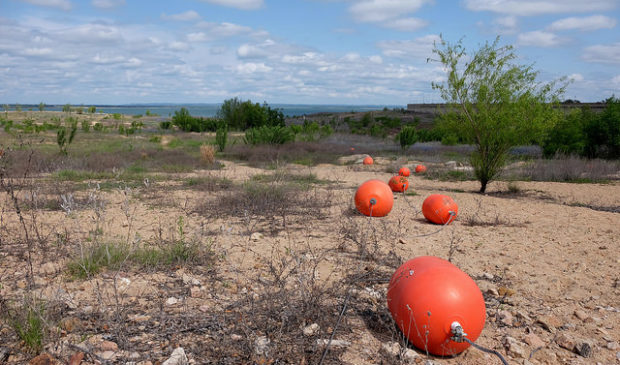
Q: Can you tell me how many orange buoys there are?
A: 7